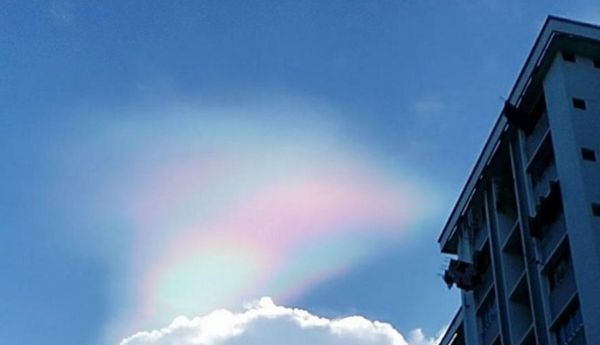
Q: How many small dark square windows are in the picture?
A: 5